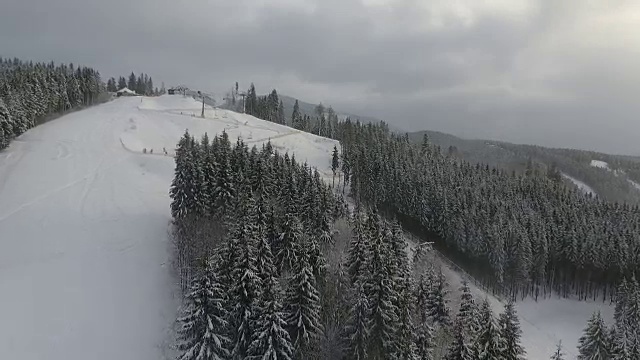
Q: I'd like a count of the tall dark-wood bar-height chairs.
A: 0